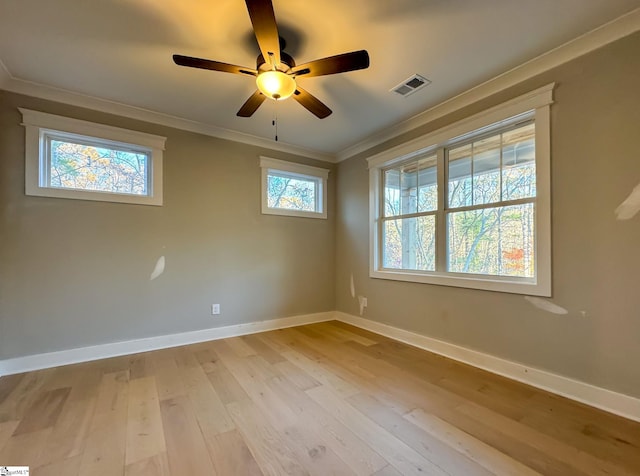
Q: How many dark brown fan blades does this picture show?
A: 5